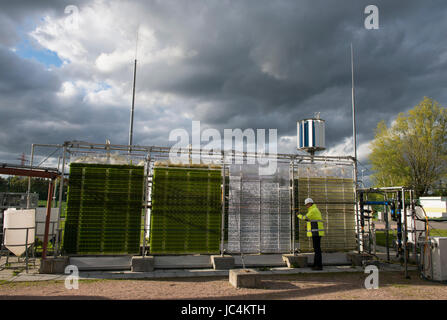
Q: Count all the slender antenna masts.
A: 2